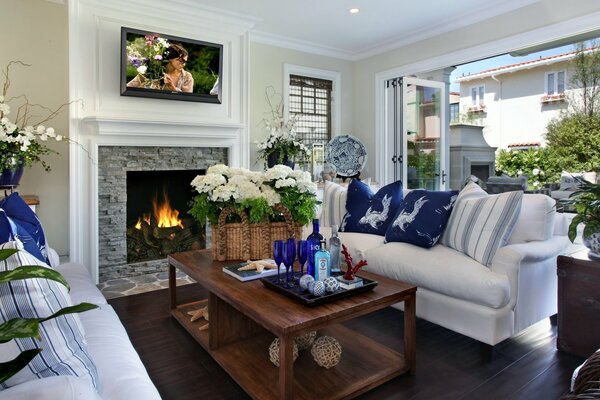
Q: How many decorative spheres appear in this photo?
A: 6